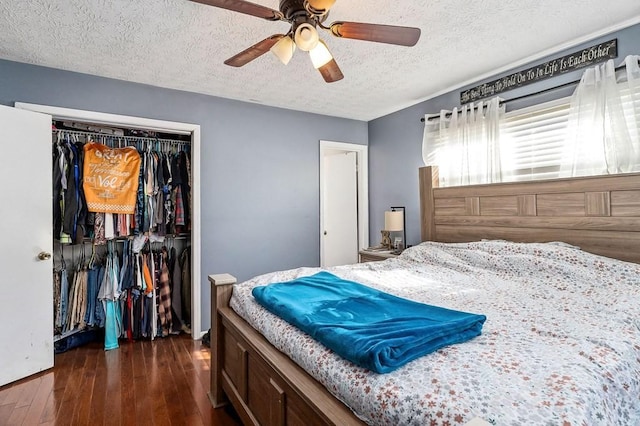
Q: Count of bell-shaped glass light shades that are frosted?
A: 3